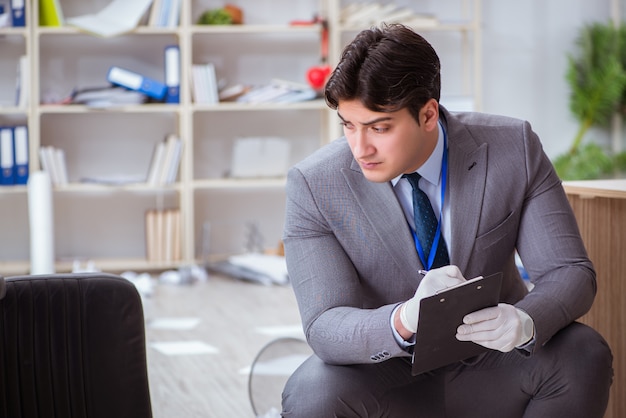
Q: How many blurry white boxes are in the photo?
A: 1